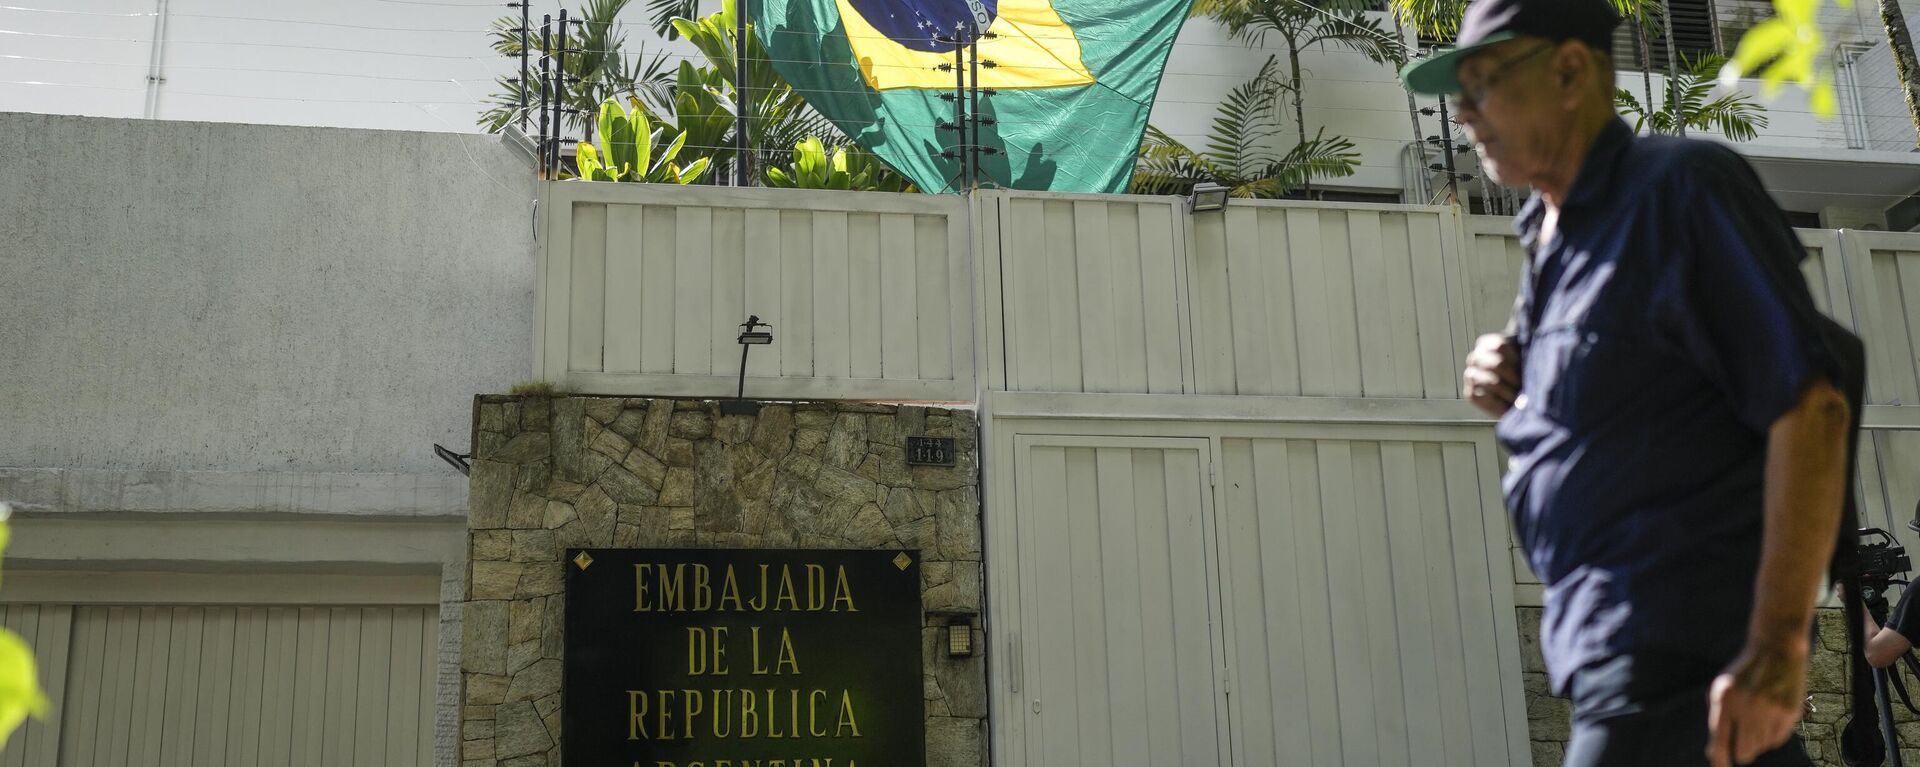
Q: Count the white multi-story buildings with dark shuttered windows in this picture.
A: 1